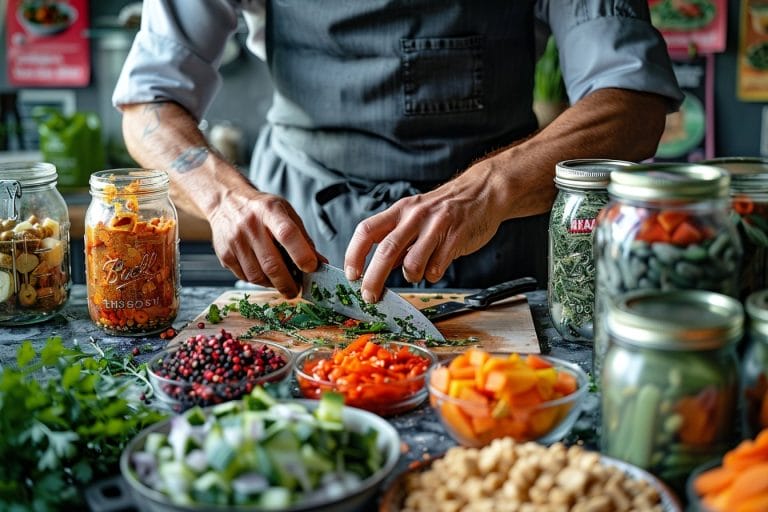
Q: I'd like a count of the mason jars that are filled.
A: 7